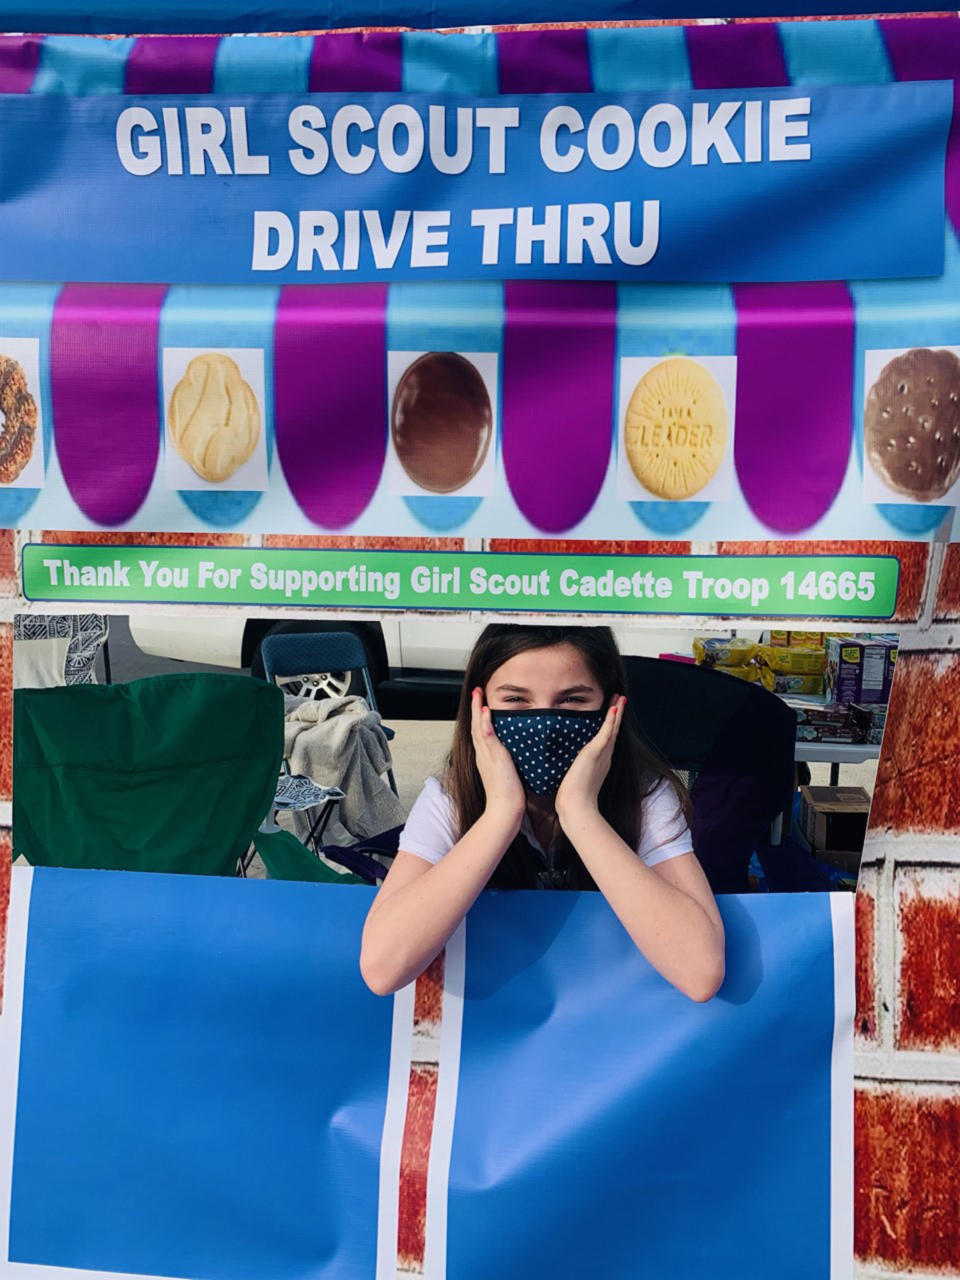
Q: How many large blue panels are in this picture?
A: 2